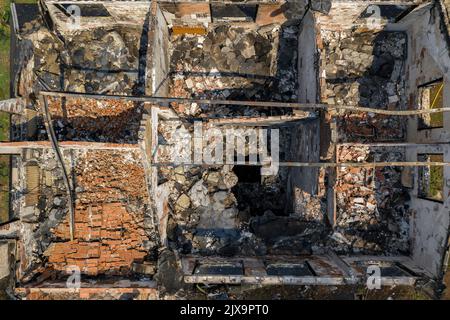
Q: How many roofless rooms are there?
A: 6